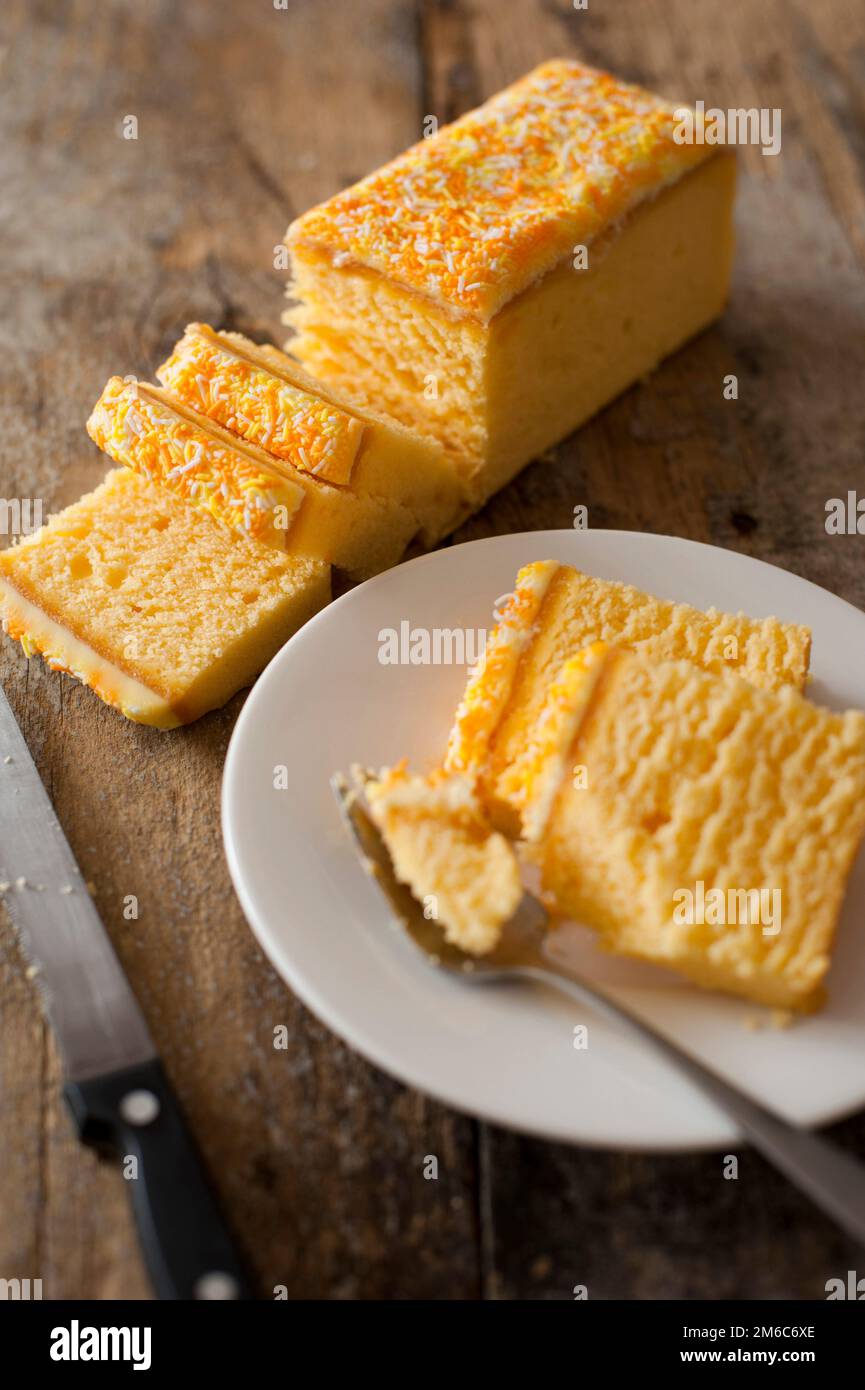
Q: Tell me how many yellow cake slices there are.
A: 5